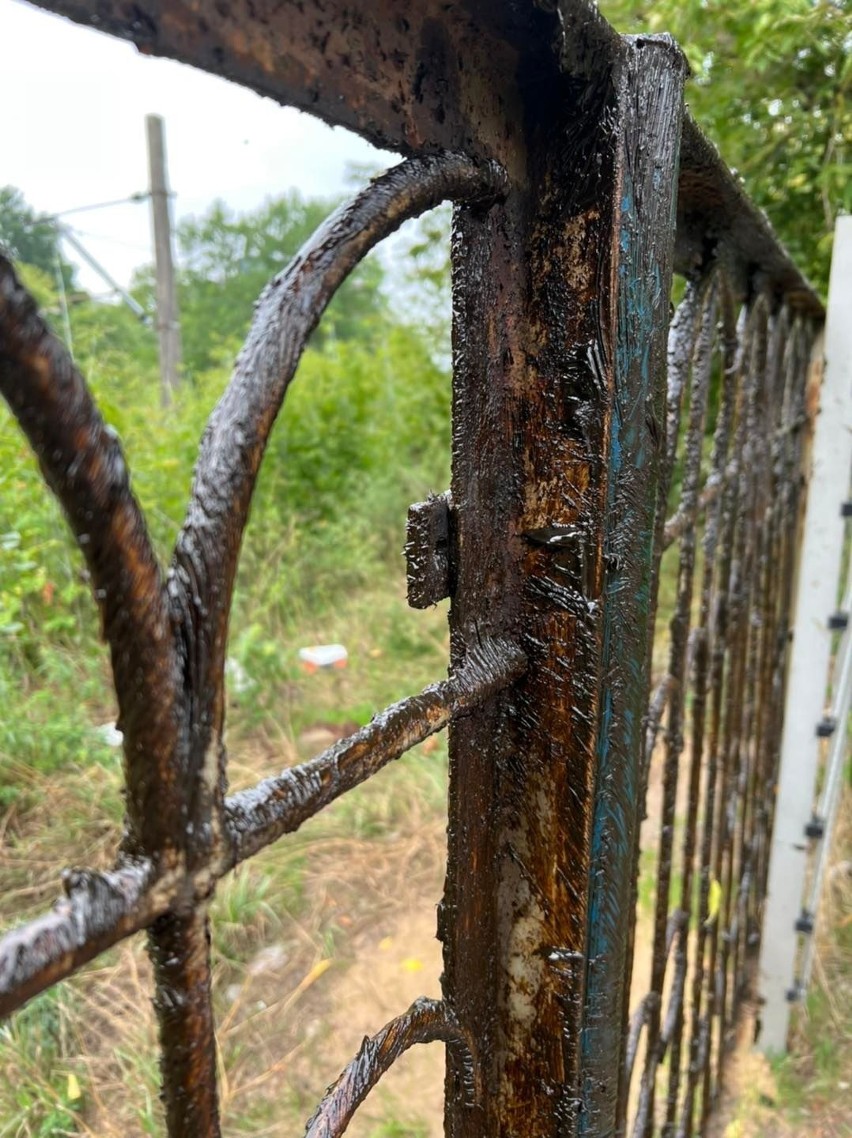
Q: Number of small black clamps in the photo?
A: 6